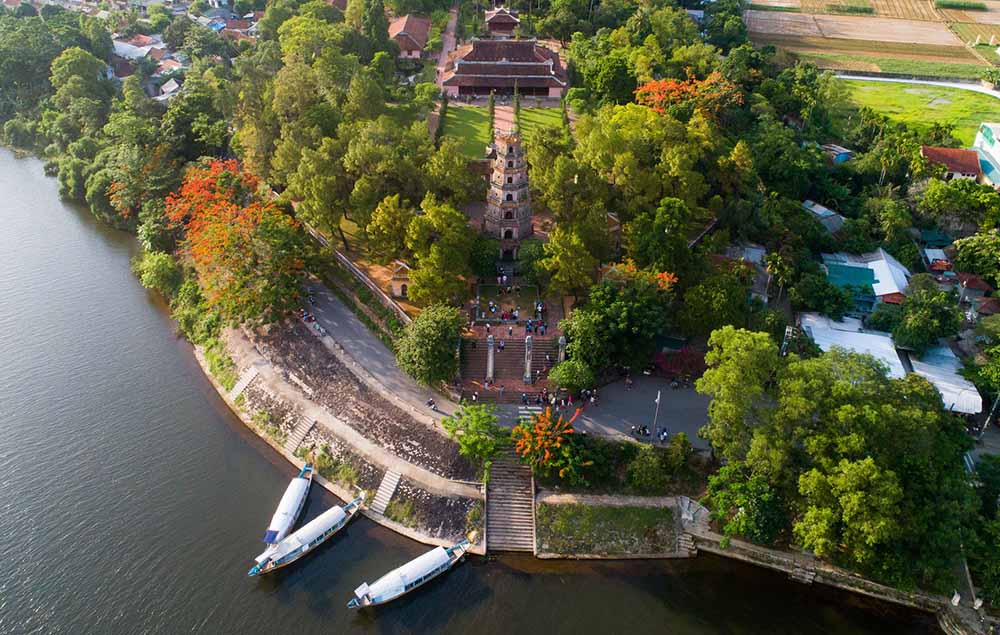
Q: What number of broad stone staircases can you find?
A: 2